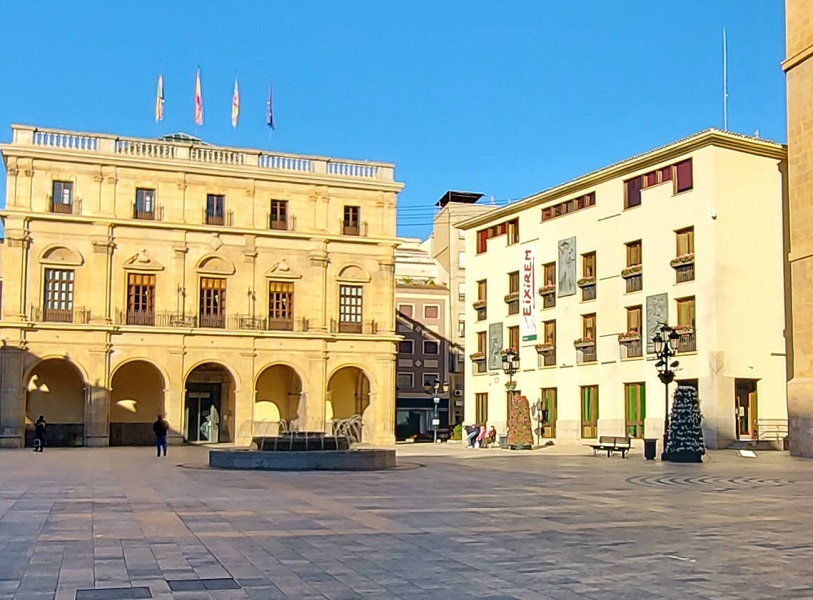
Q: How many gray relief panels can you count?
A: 3